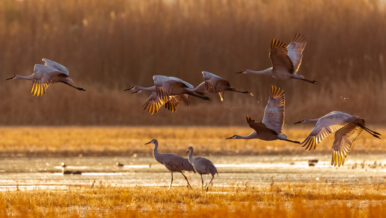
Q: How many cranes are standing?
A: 2